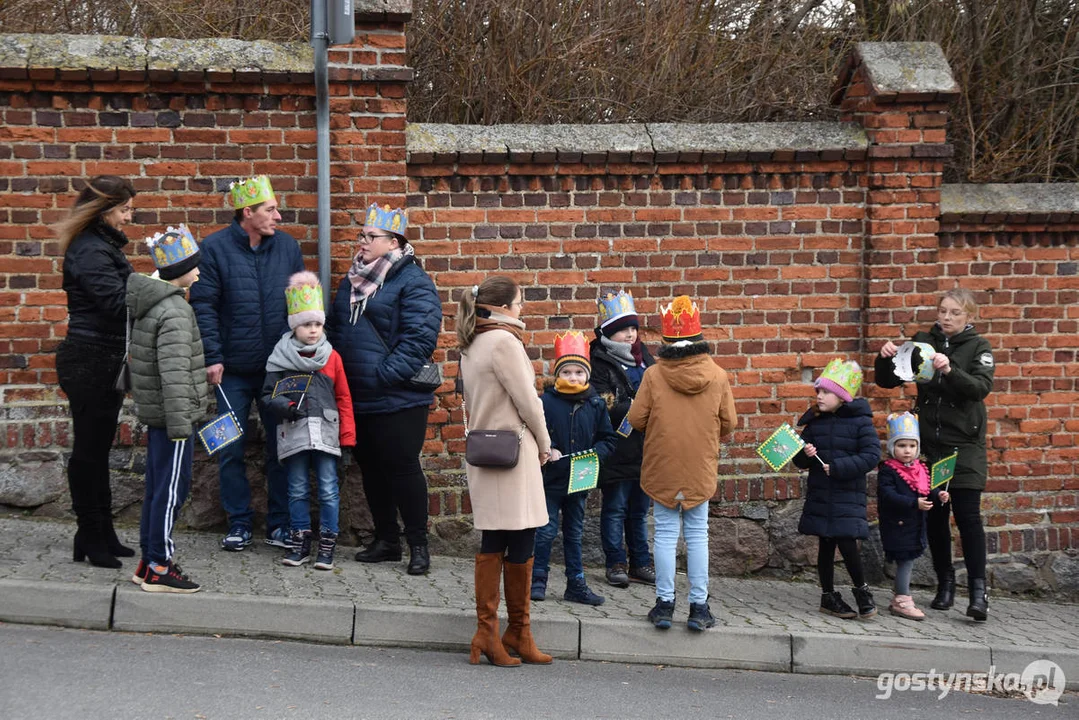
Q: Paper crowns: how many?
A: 10